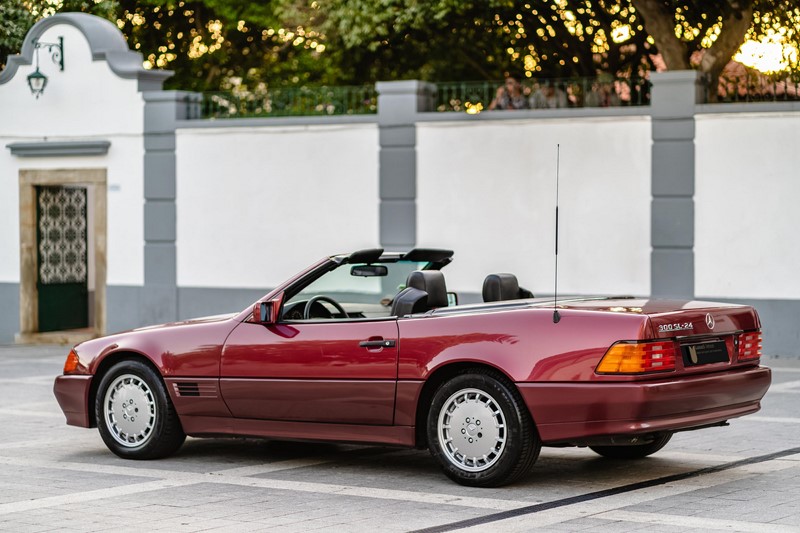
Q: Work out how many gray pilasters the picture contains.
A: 3